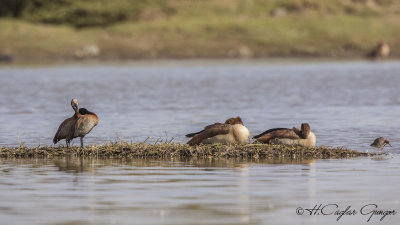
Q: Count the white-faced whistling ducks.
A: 2